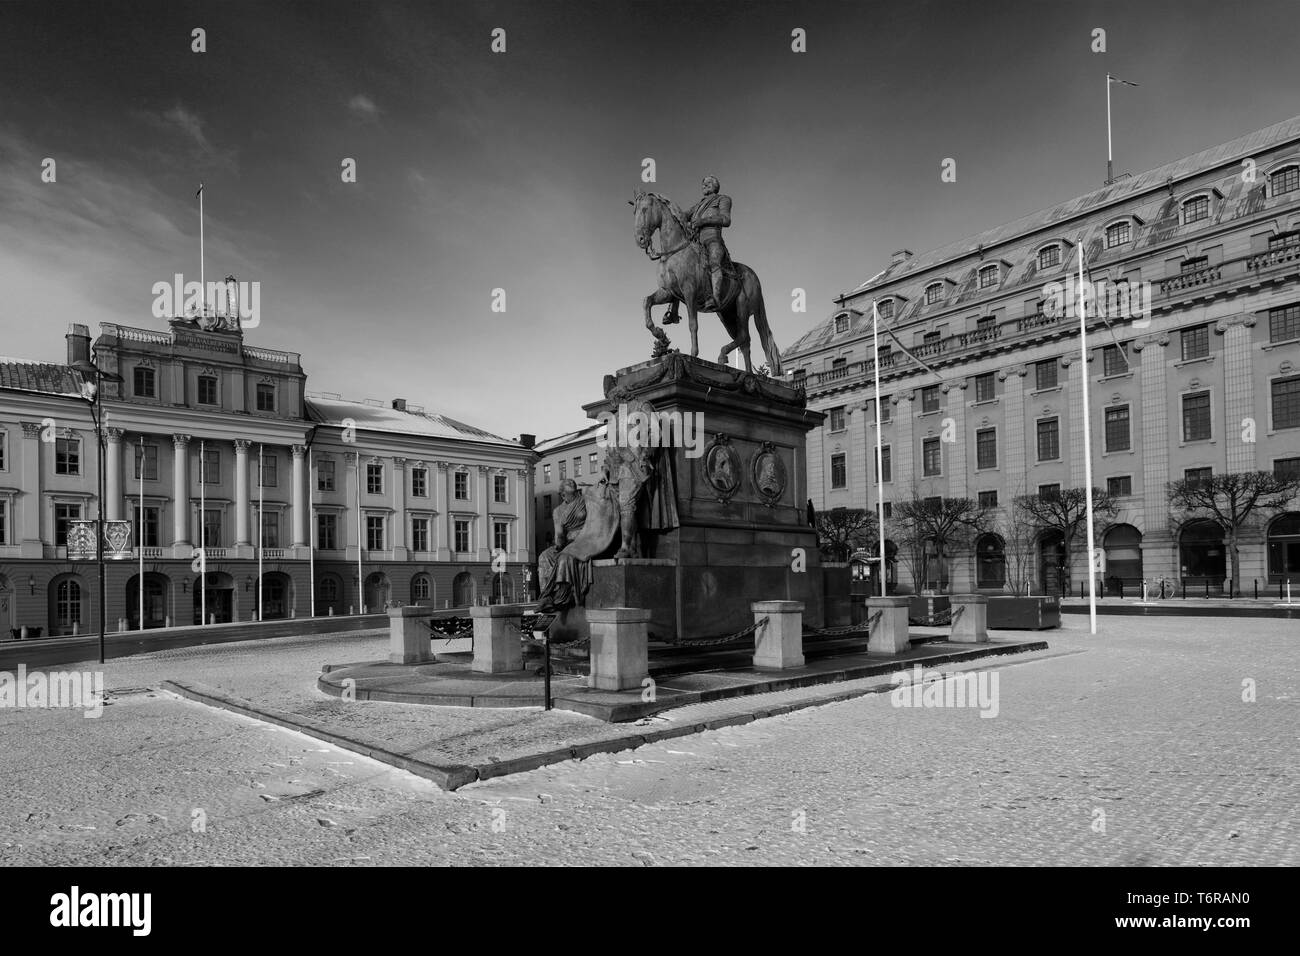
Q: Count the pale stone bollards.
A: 6